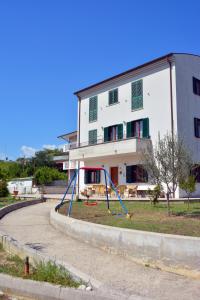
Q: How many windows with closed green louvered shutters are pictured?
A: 4